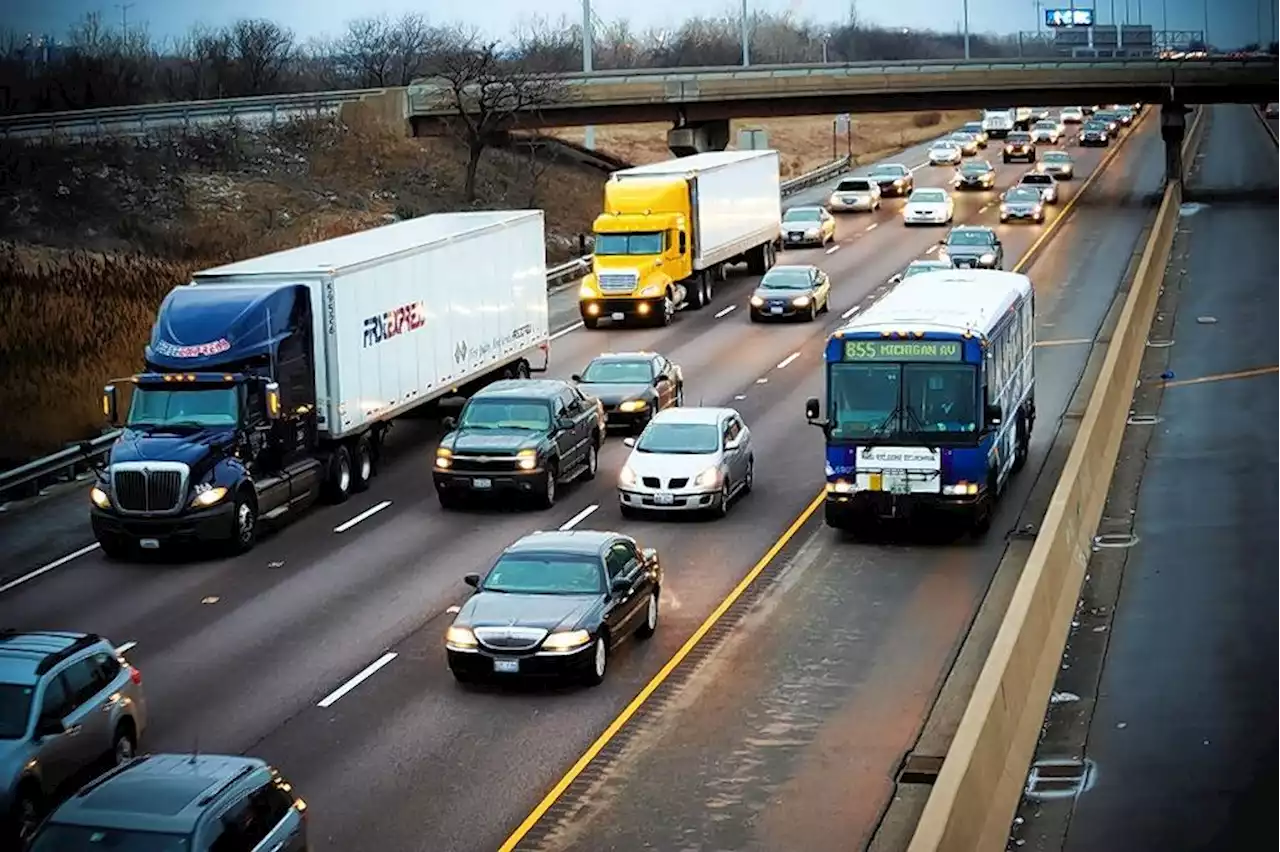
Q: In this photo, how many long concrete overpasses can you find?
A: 1